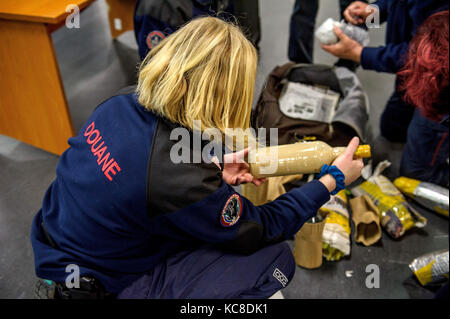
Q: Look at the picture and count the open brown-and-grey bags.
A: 1